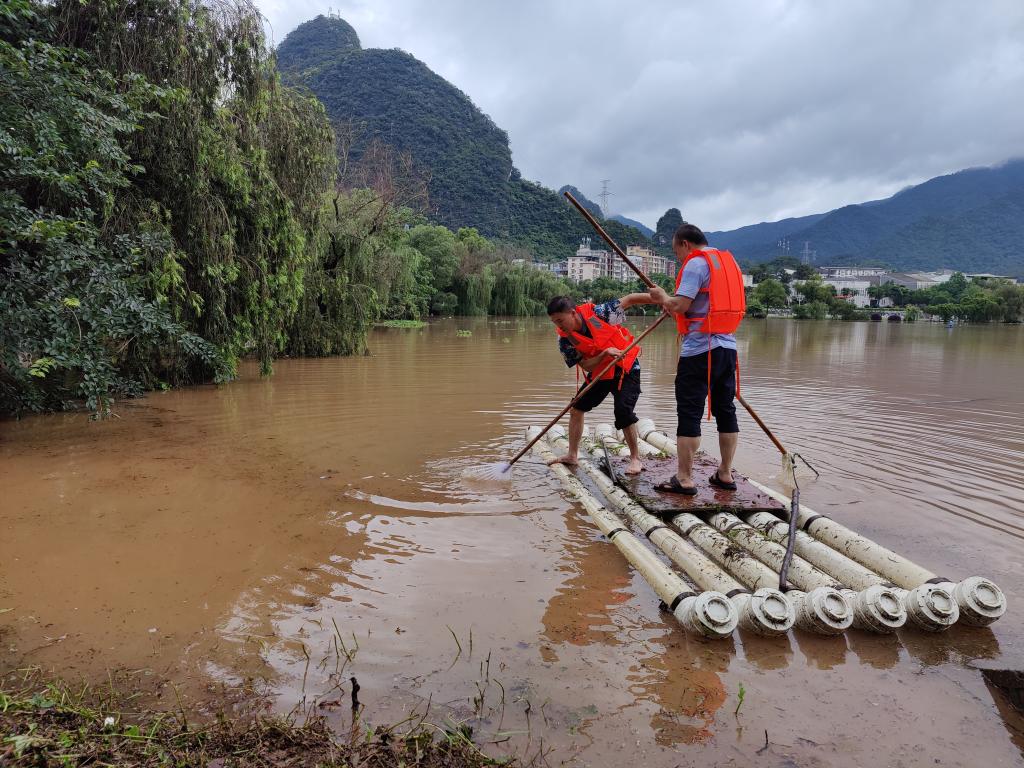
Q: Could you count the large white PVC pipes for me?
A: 6